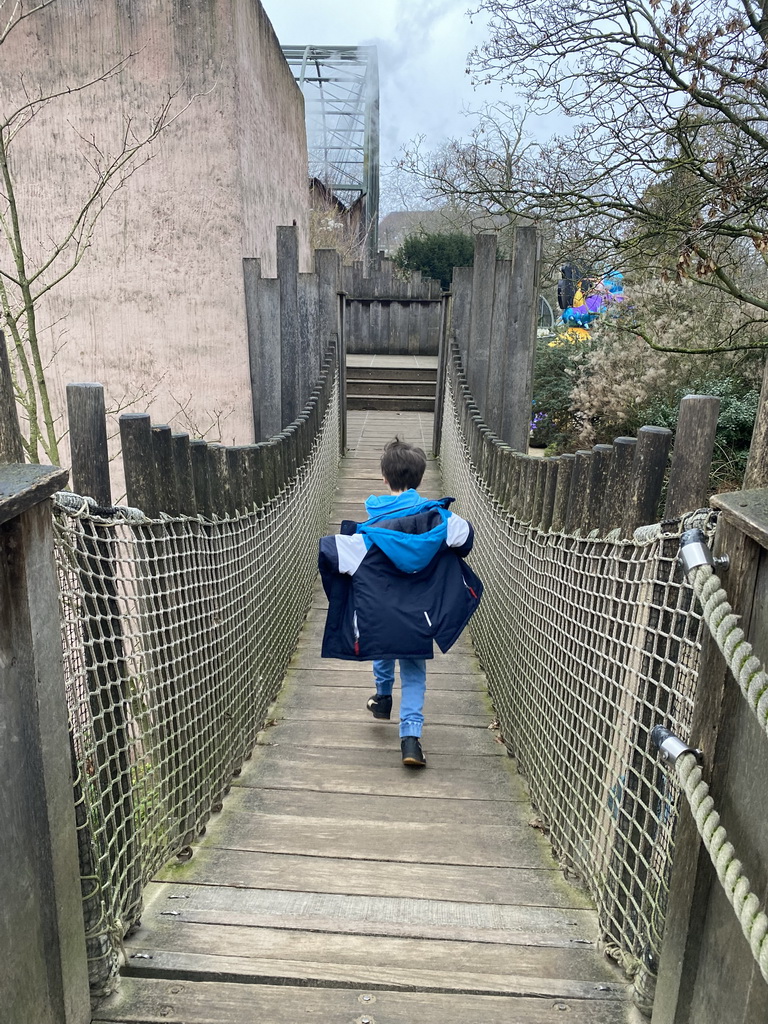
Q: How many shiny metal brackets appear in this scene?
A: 2